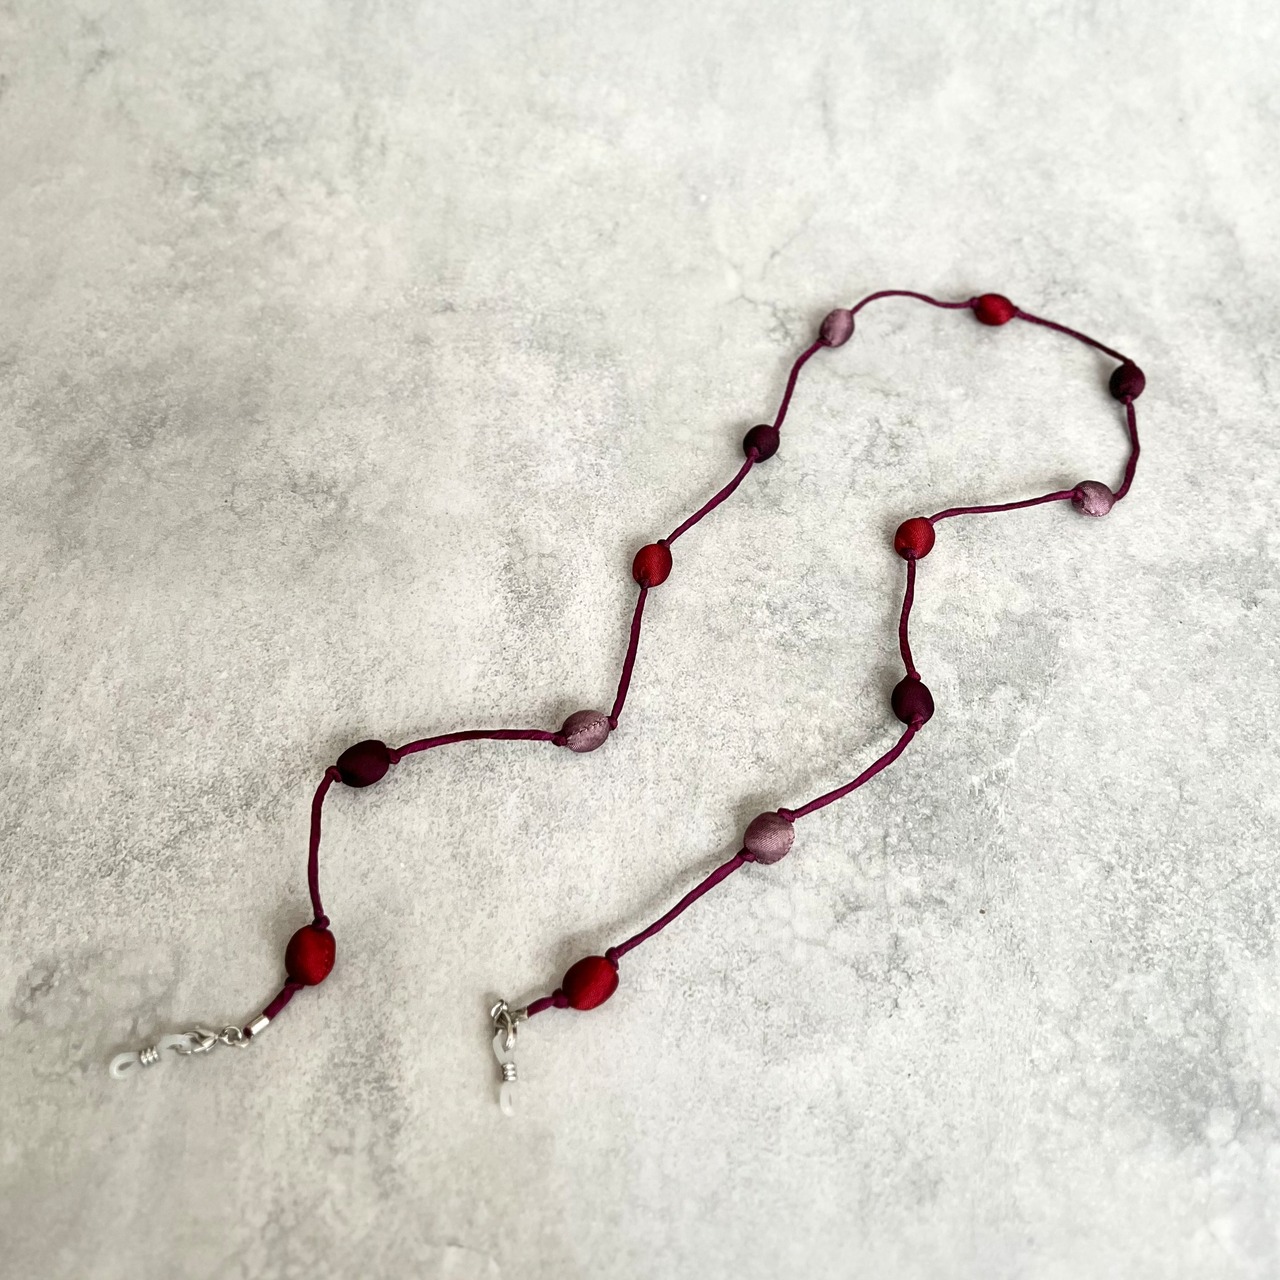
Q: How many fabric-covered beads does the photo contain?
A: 13